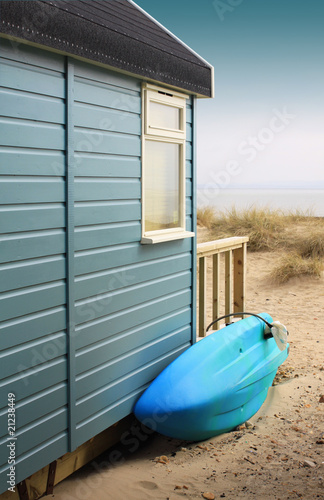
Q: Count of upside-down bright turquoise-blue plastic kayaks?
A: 1